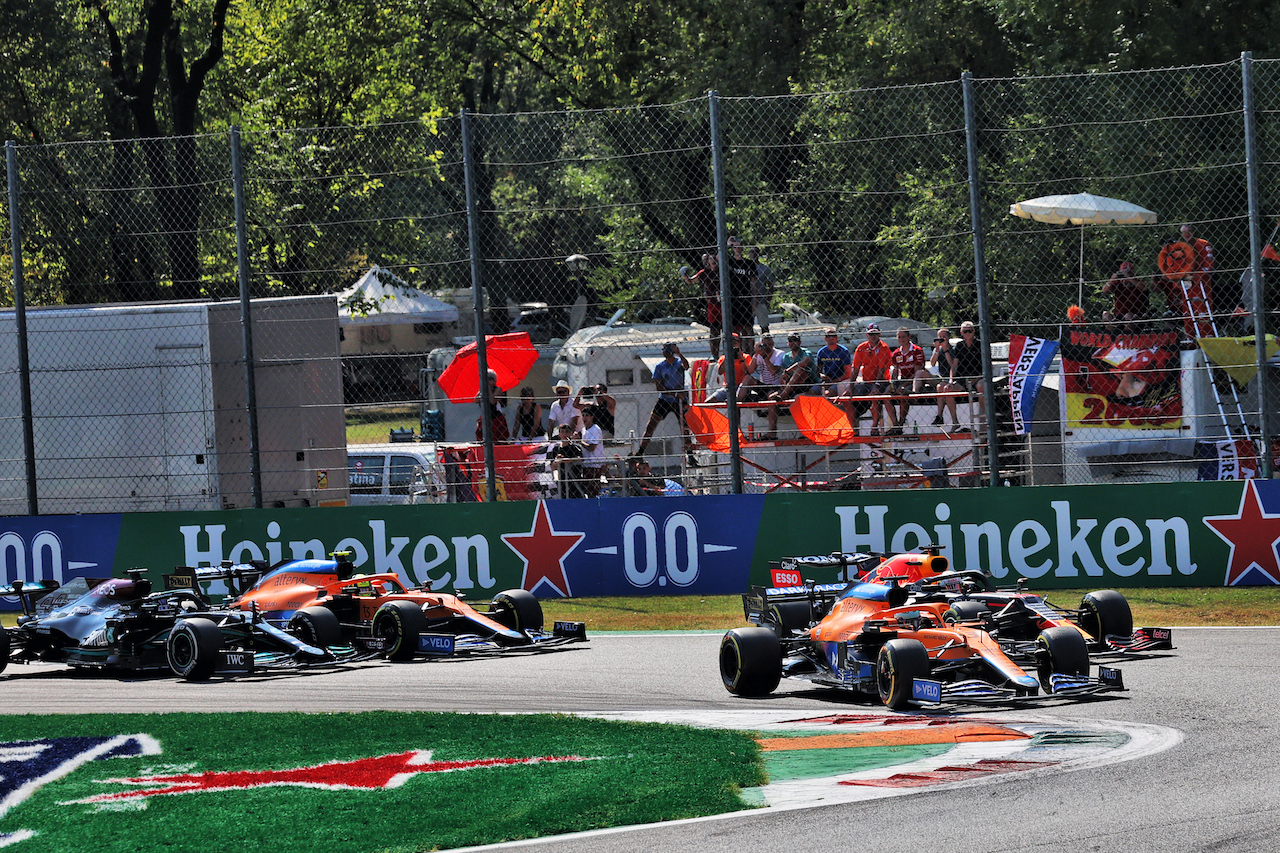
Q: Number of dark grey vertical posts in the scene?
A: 6